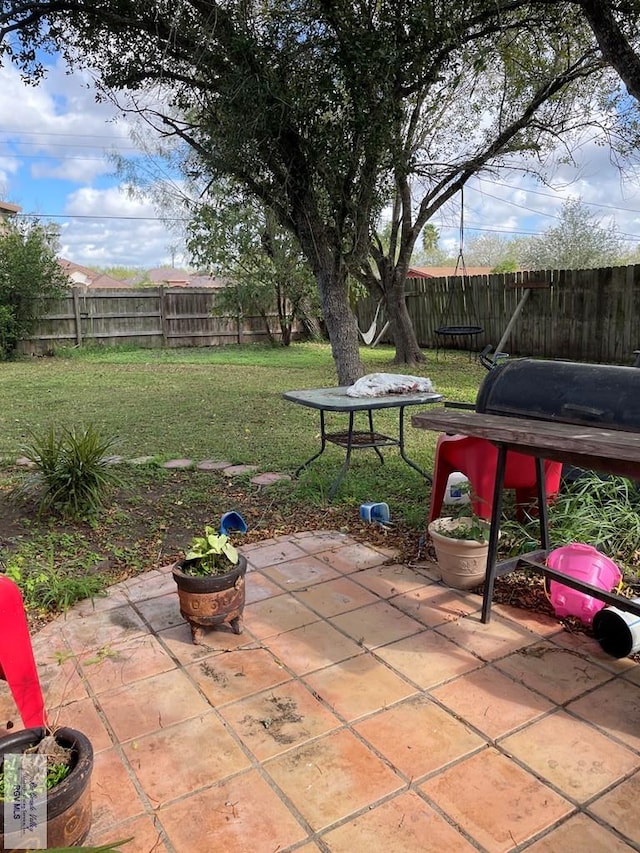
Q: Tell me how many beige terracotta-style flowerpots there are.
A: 1